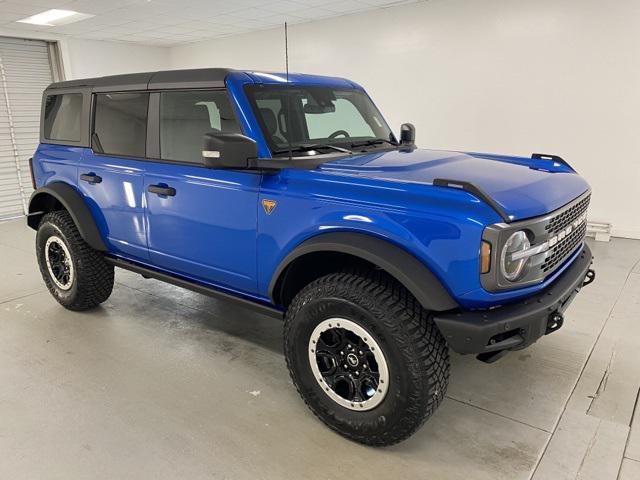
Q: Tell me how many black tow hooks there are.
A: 2